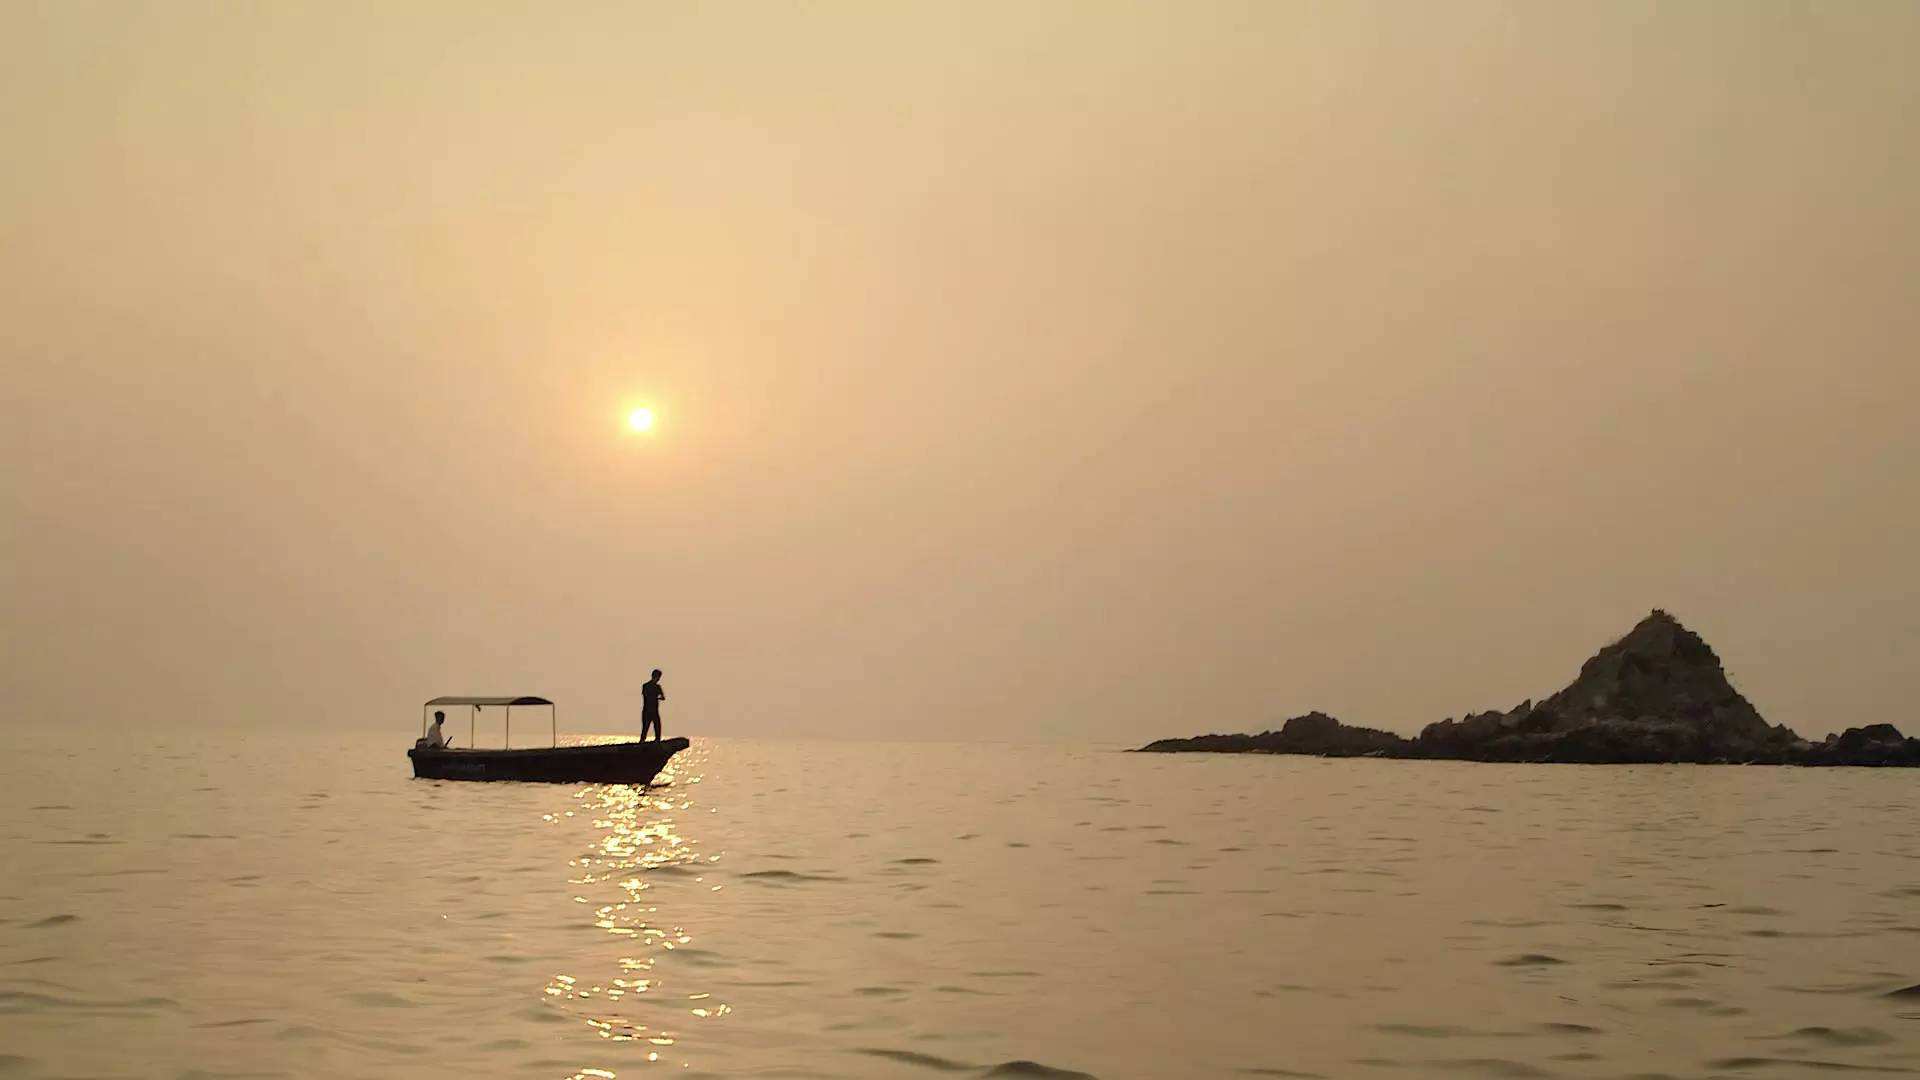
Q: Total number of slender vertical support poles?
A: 4